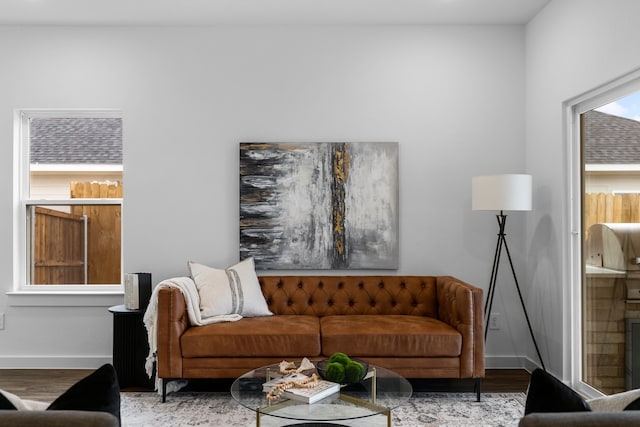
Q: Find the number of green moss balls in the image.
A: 3